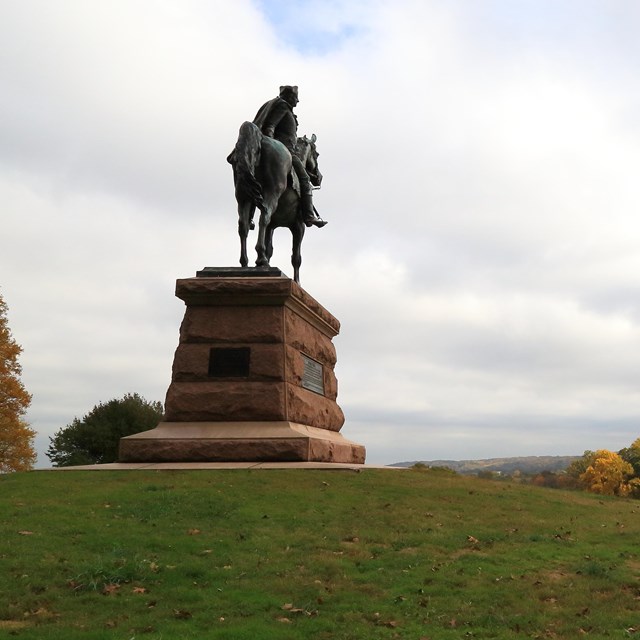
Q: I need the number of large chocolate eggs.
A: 0